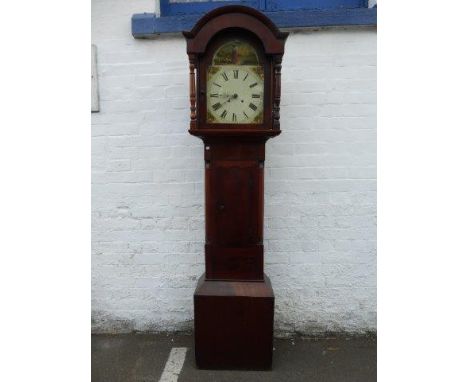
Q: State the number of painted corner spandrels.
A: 4